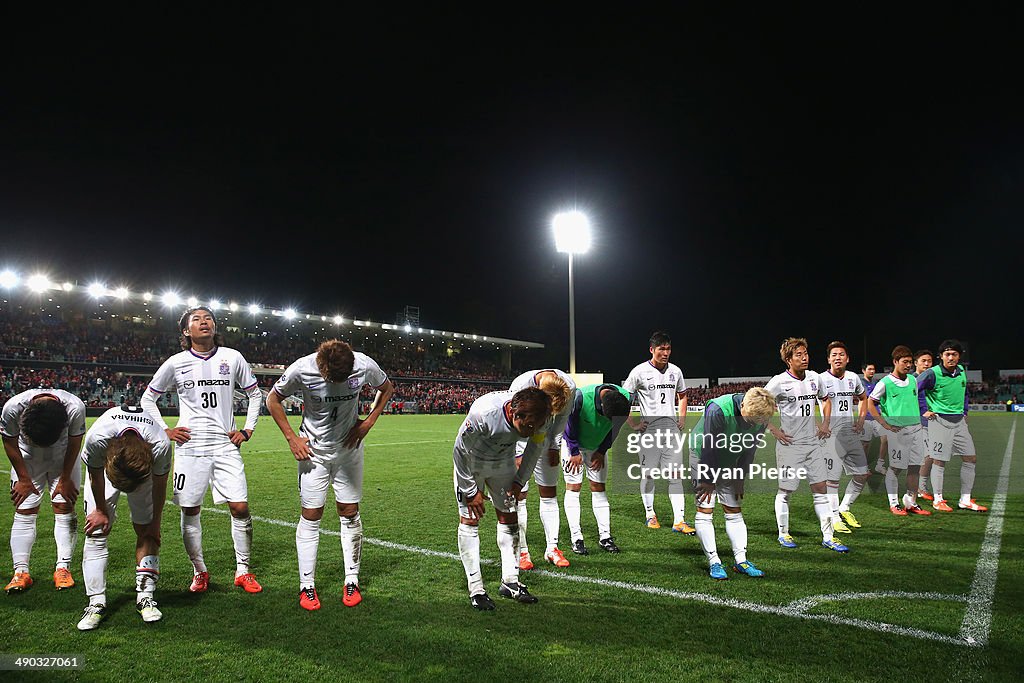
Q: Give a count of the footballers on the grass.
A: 15